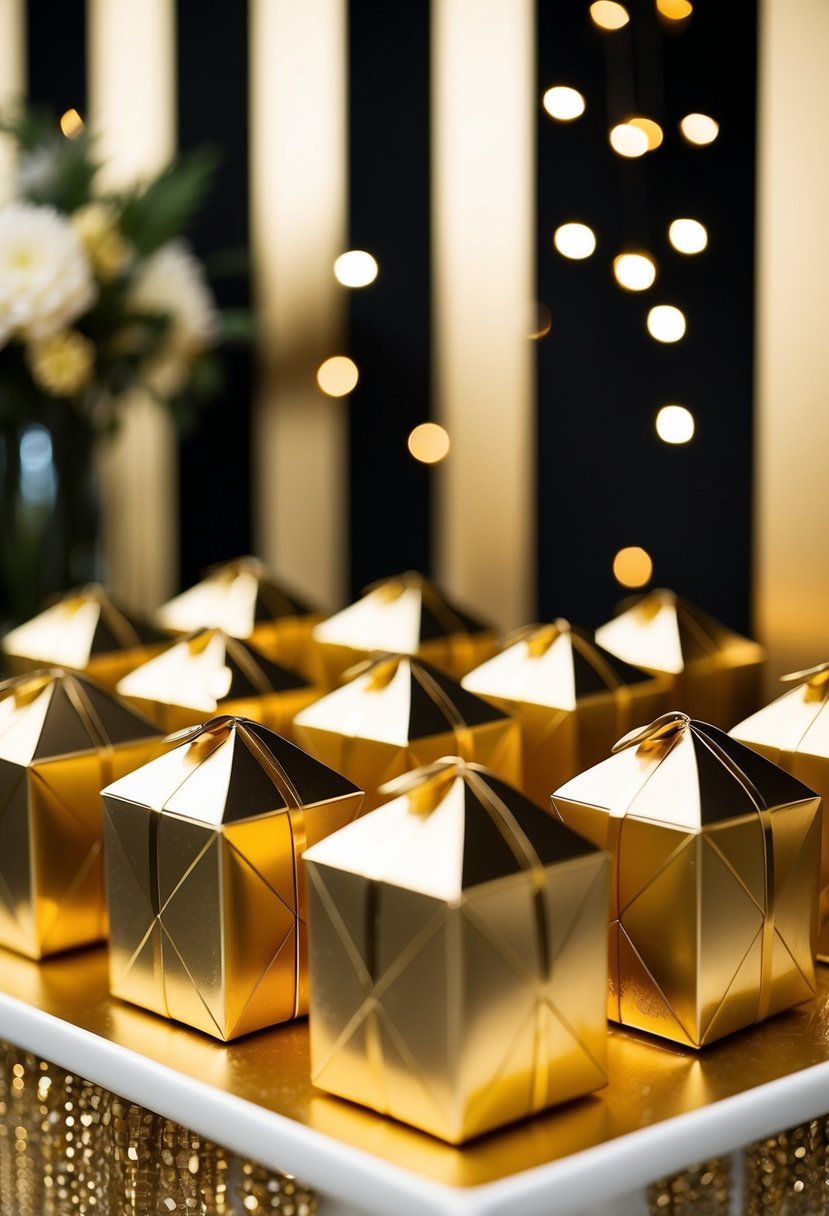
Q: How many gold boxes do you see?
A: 12